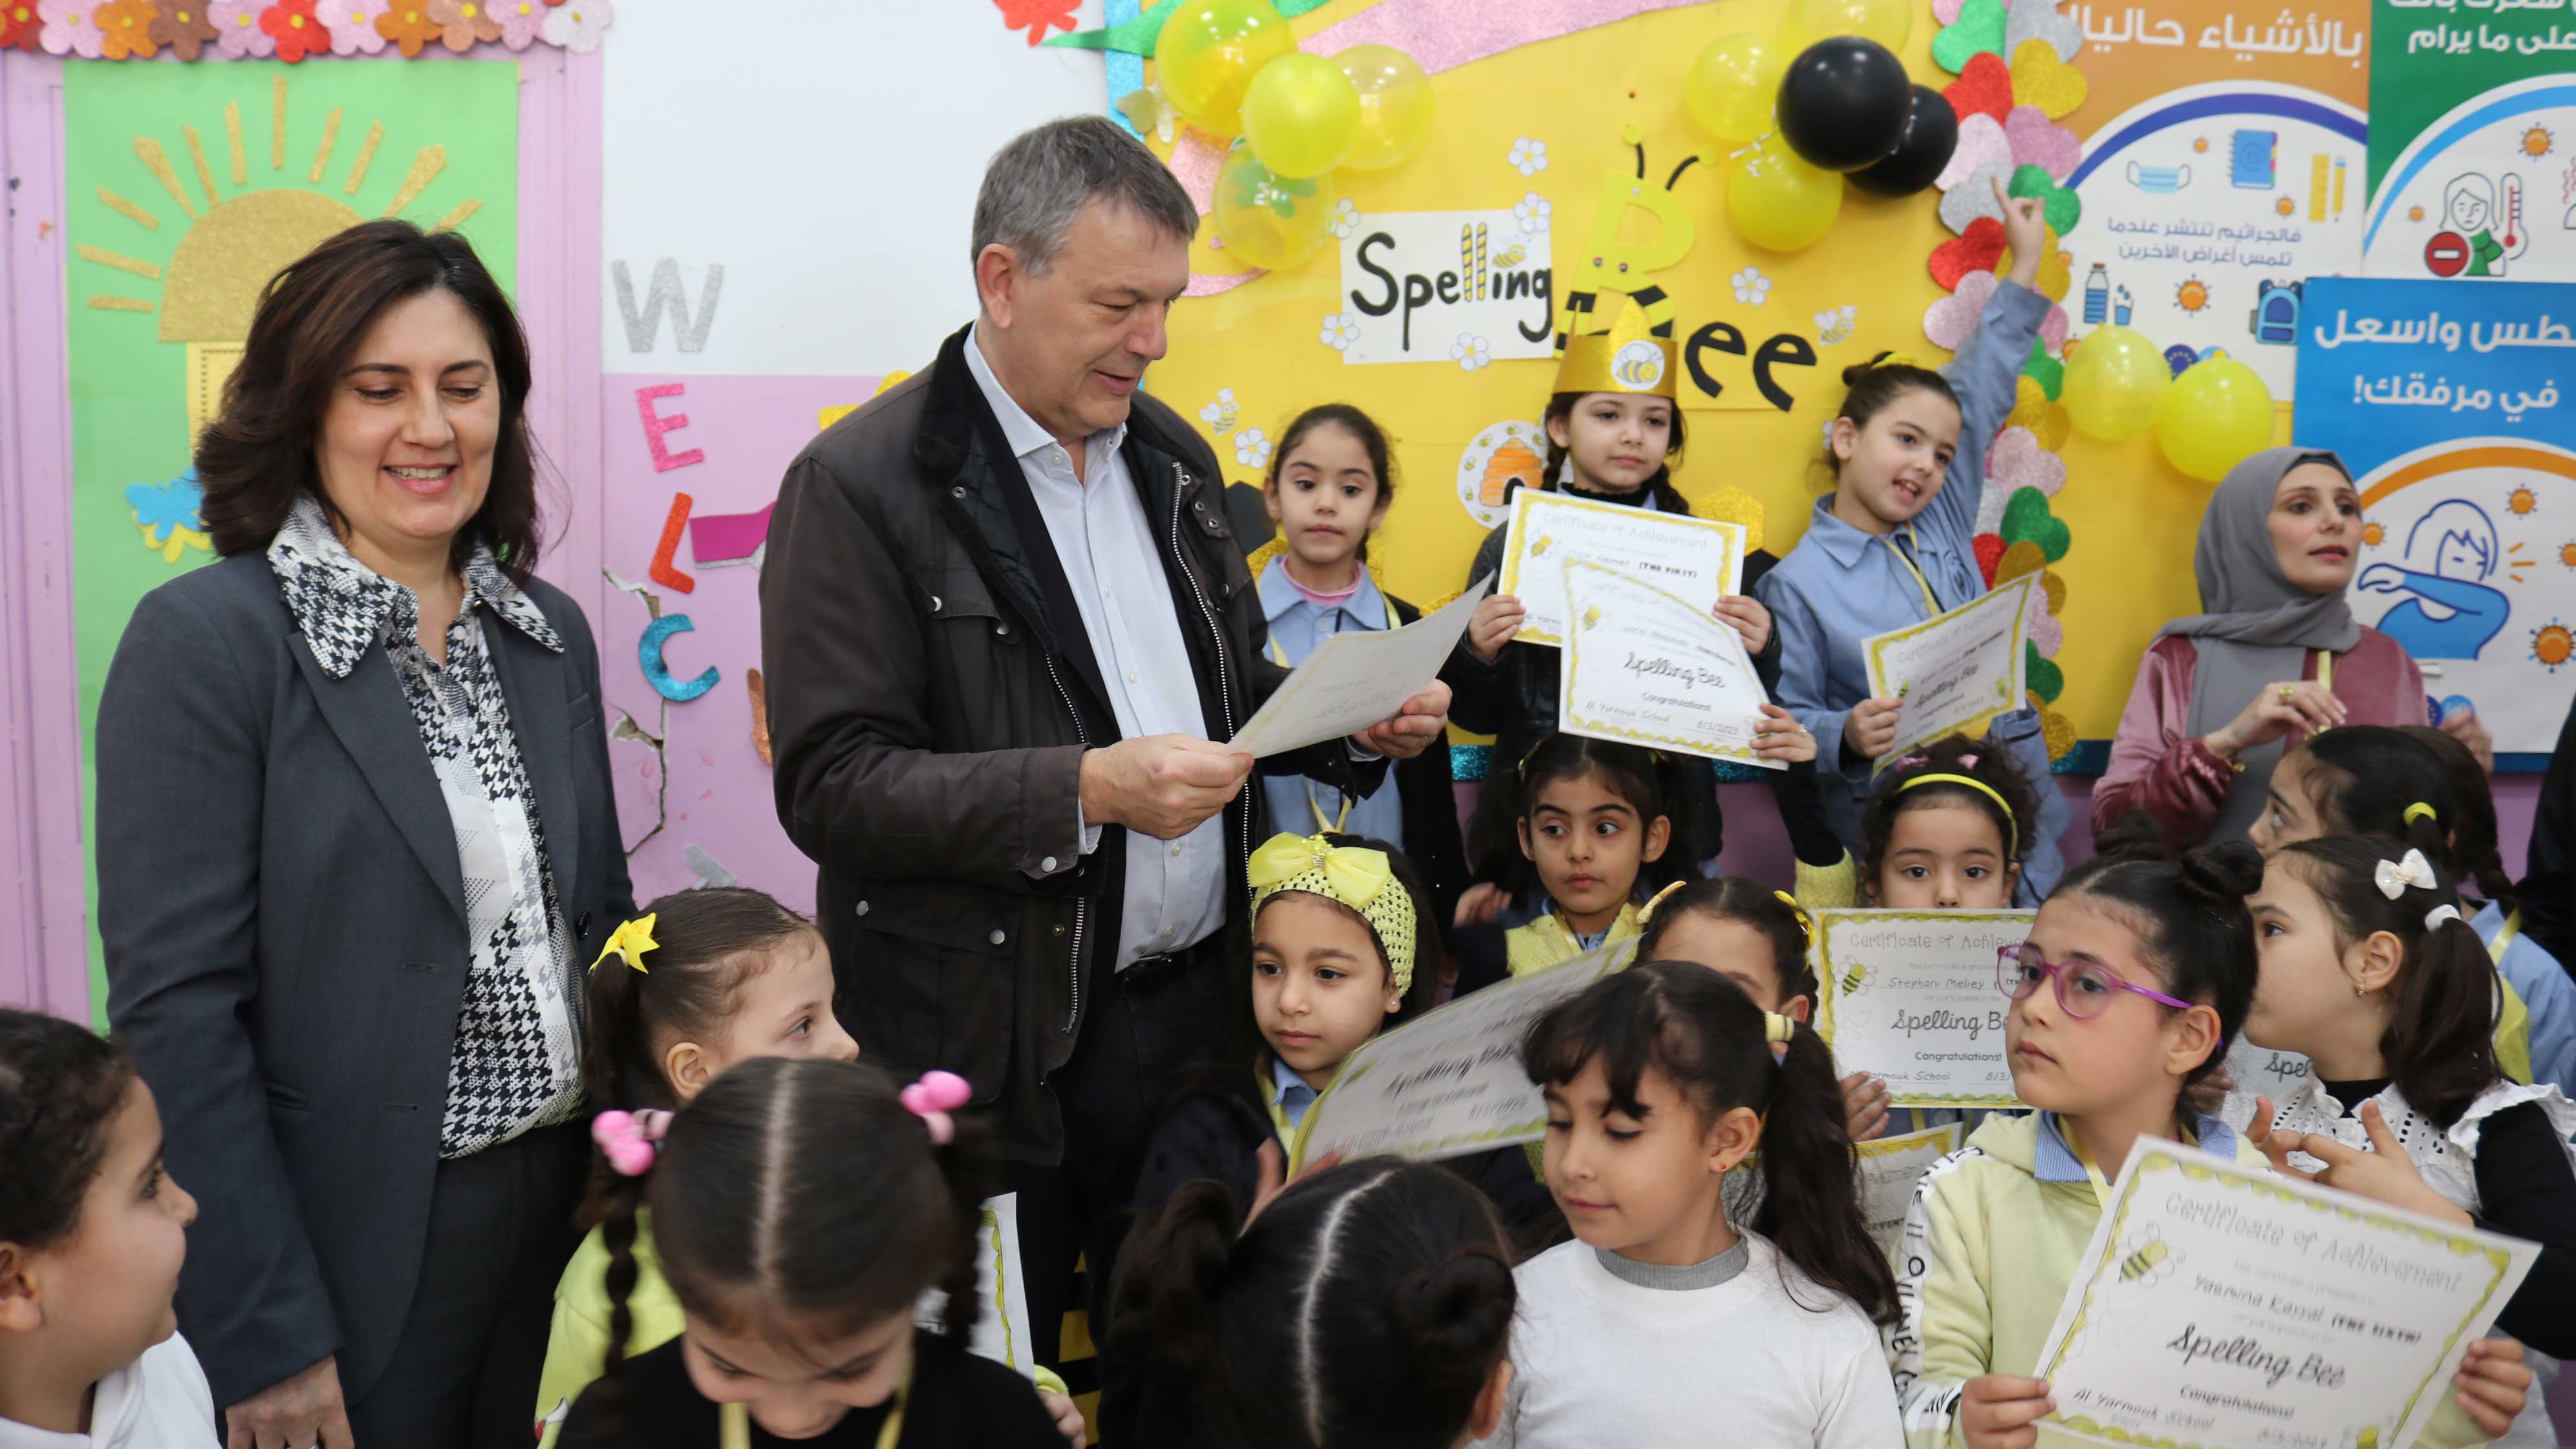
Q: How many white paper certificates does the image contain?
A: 10